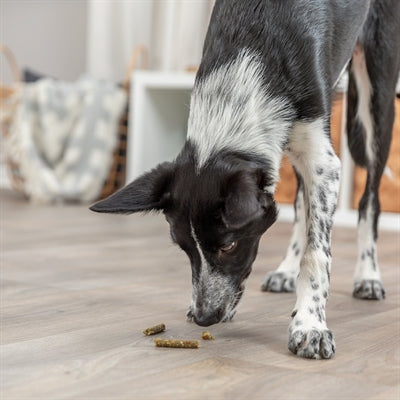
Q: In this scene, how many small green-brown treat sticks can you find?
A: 3